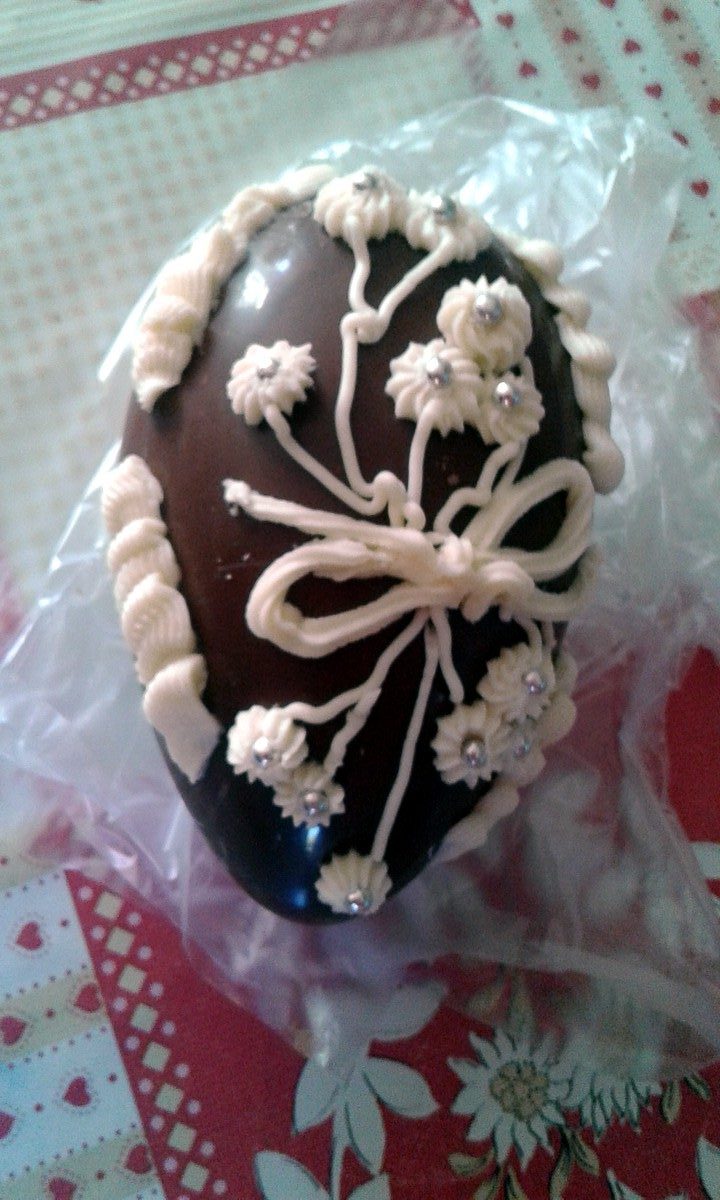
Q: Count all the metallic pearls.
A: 12